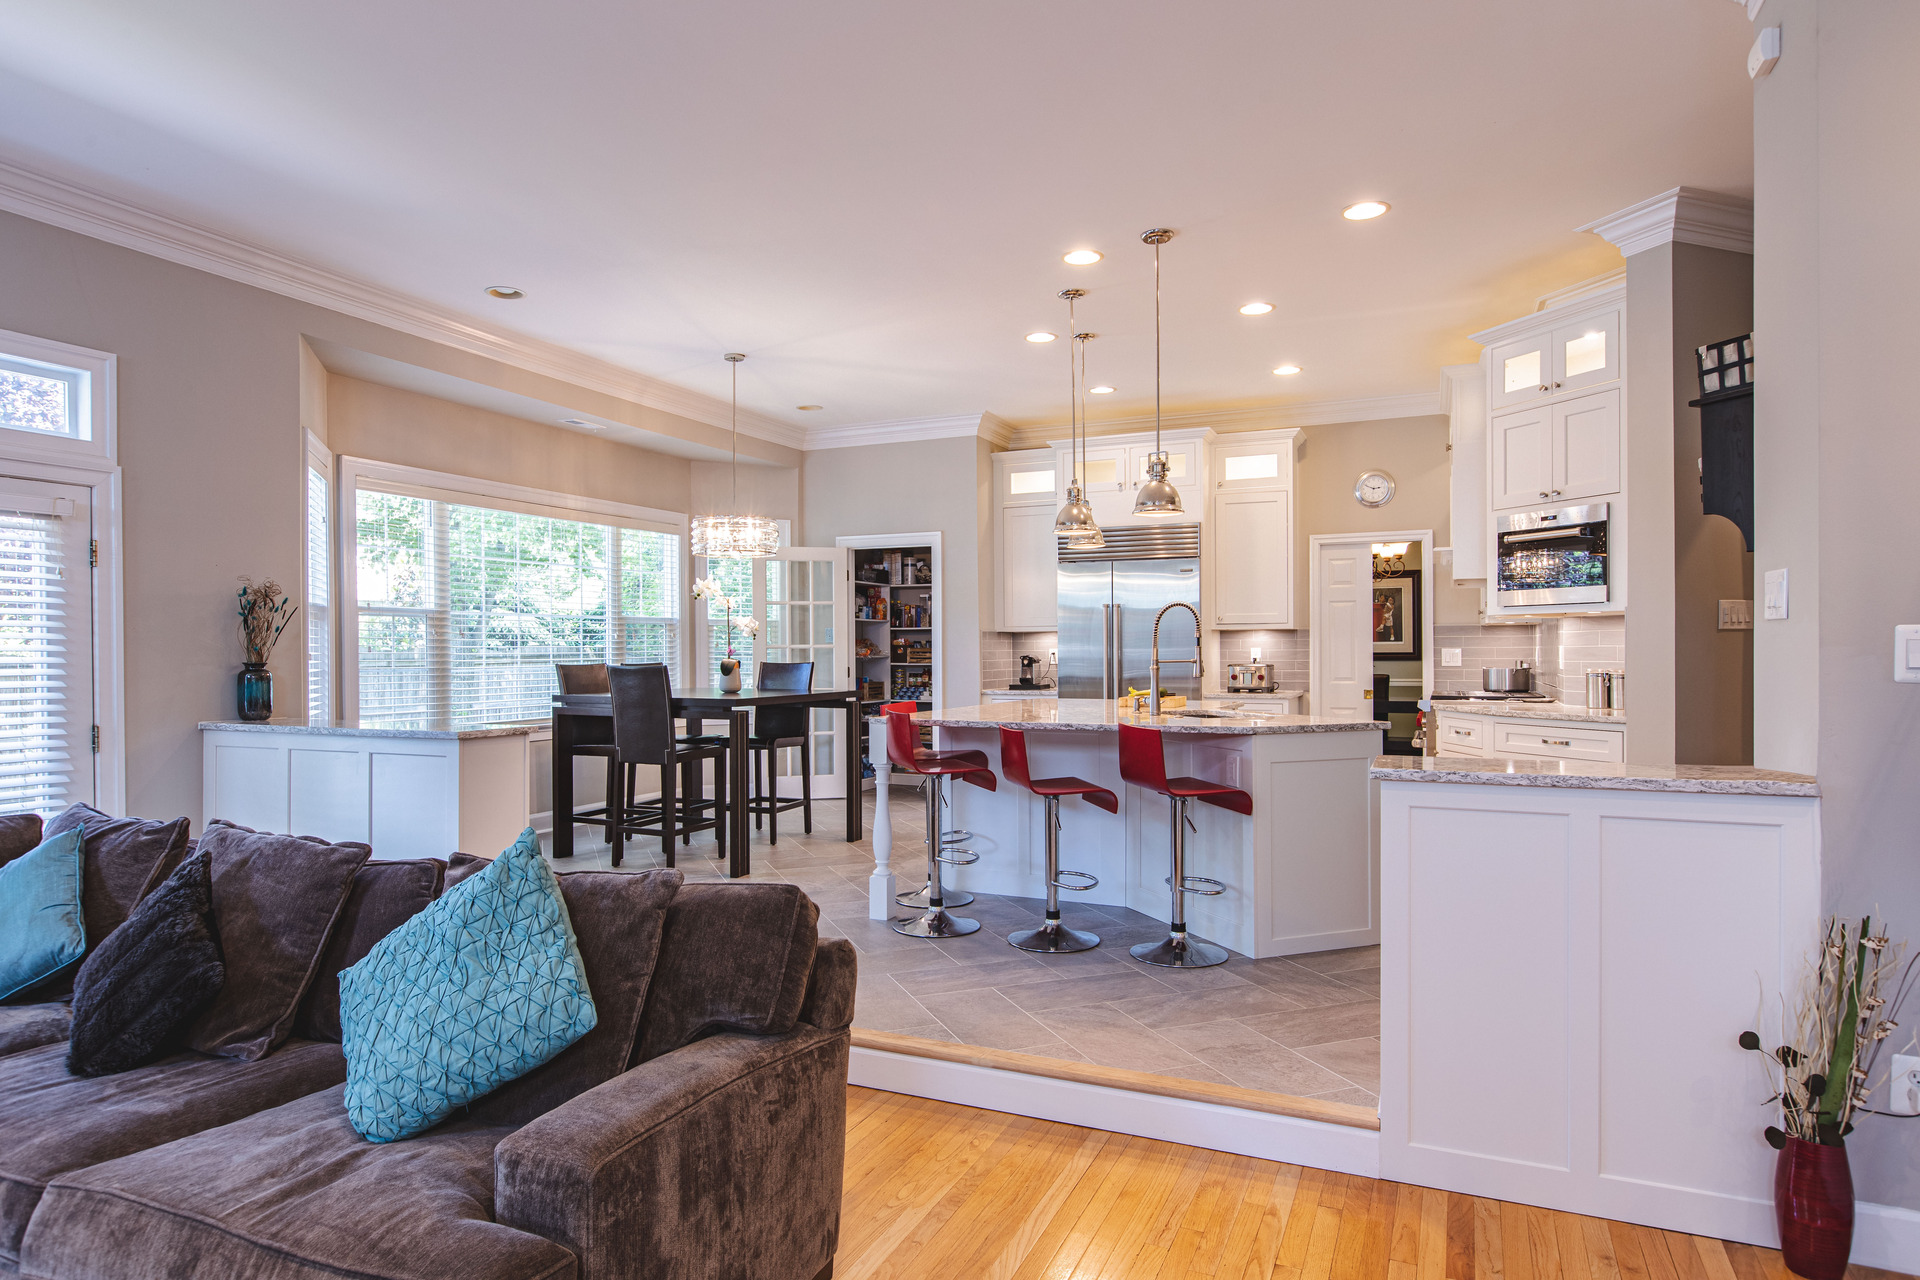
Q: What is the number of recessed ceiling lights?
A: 8